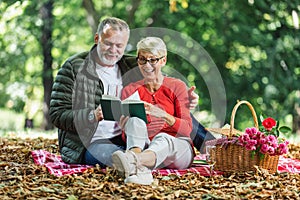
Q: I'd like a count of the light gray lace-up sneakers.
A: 2